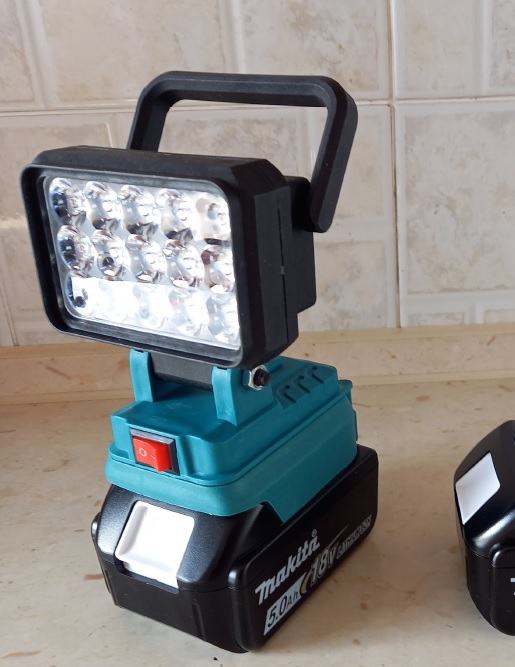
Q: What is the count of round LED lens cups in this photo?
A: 15